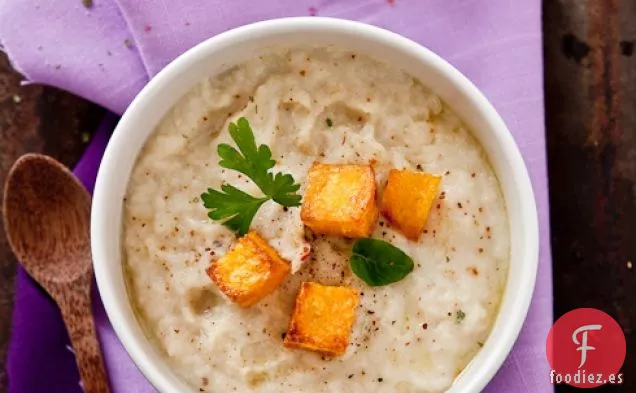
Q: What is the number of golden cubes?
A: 4